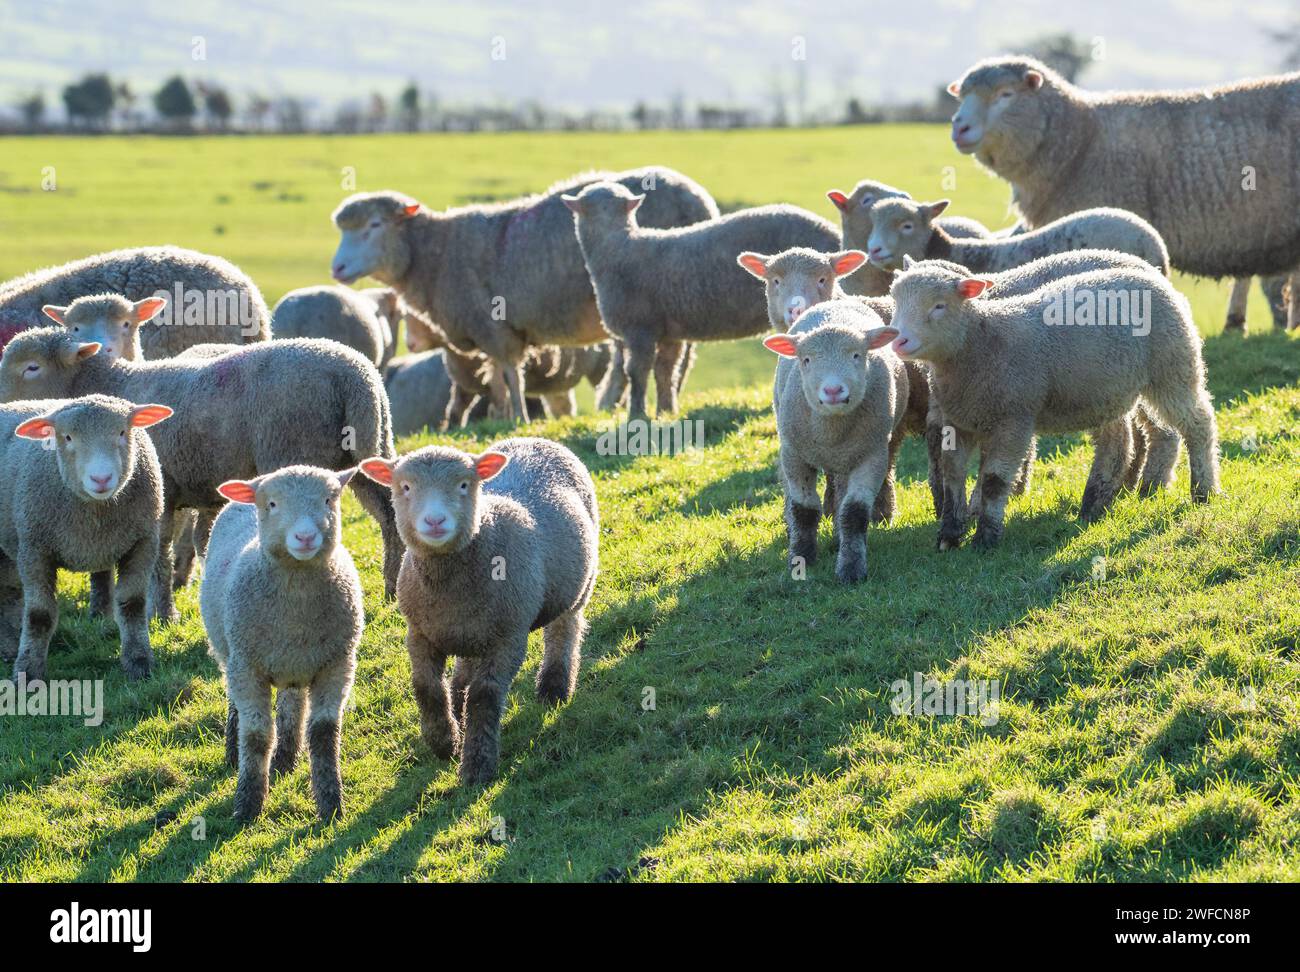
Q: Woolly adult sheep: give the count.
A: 3